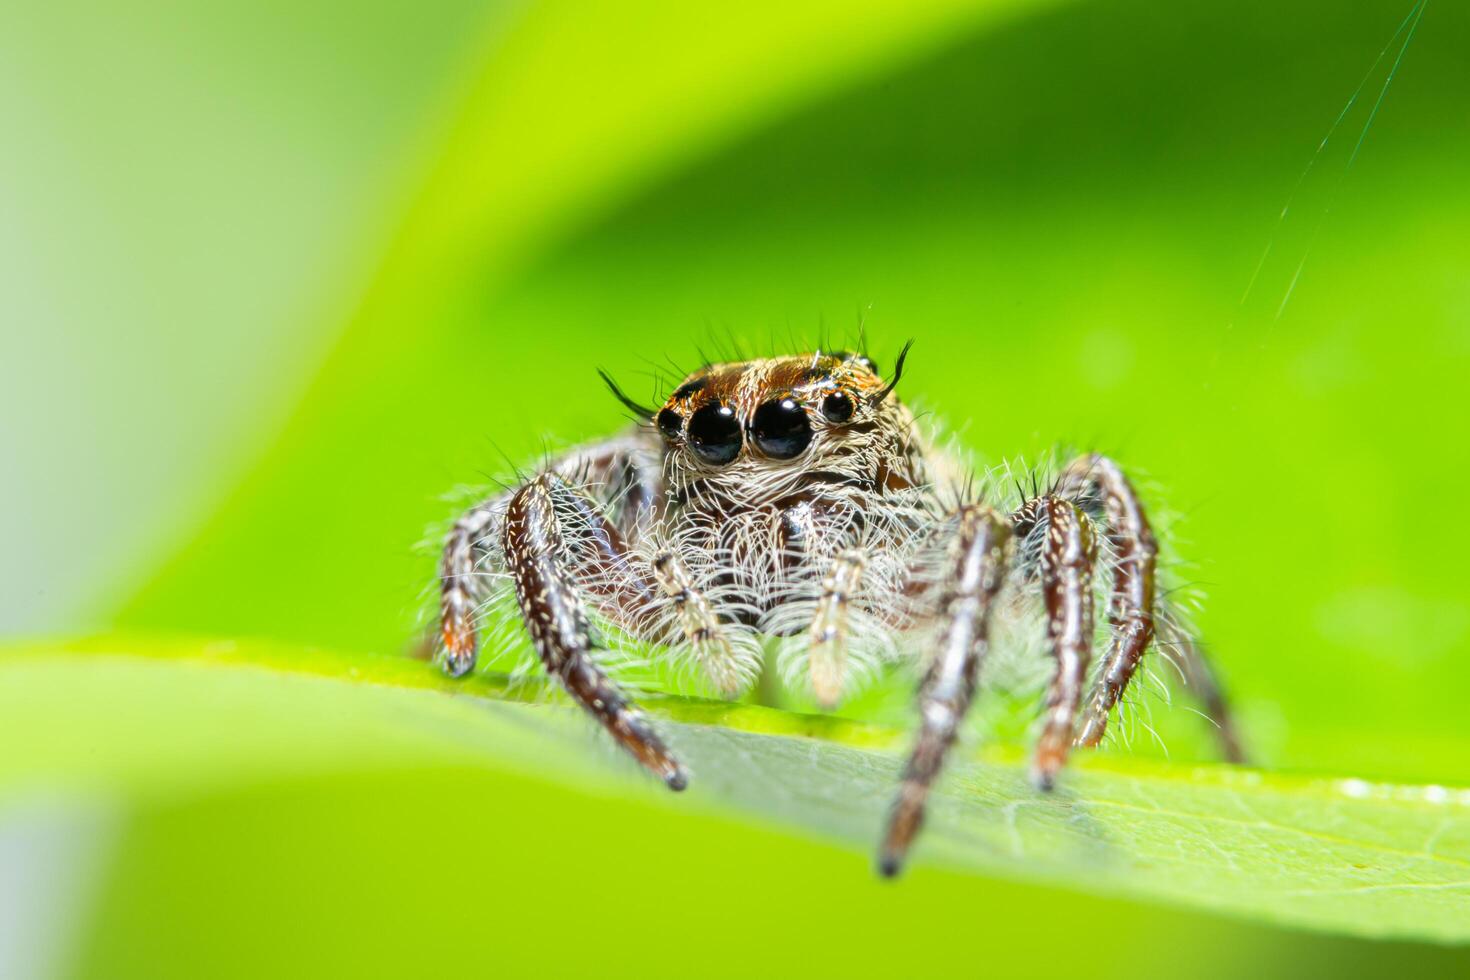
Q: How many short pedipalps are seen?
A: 2